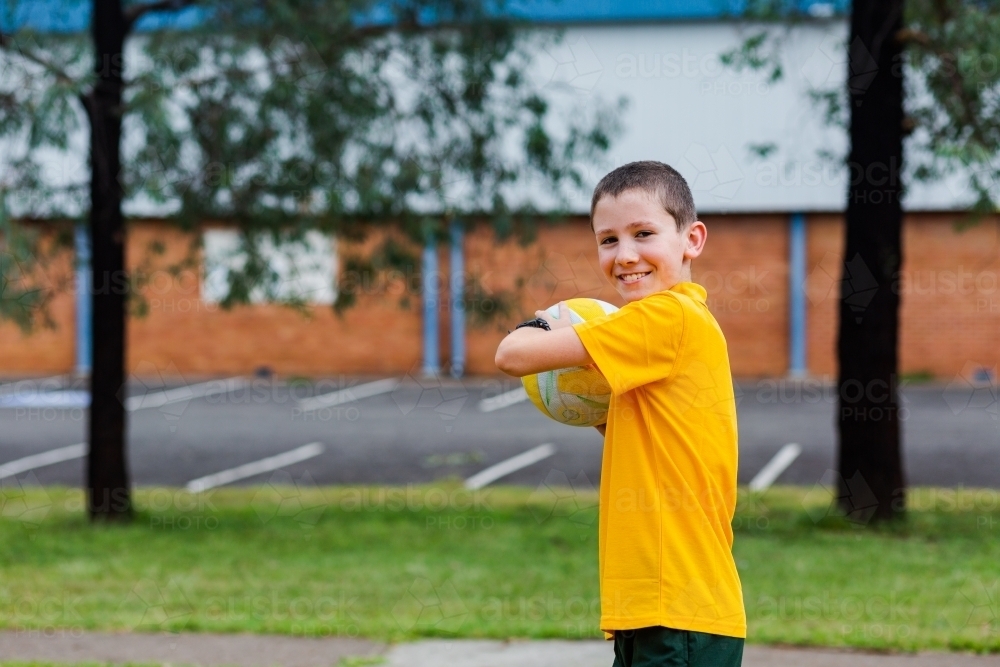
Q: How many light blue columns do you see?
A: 4